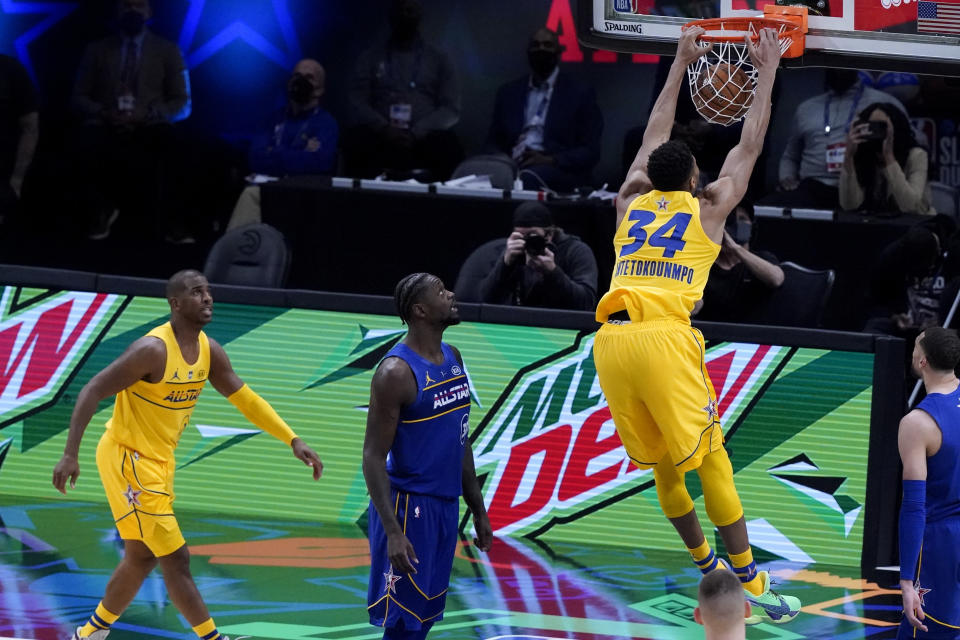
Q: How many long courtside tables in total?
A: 1